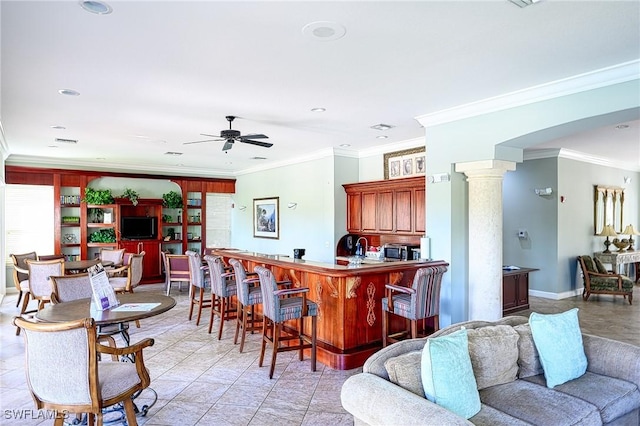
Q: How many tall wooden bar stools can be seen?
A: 5